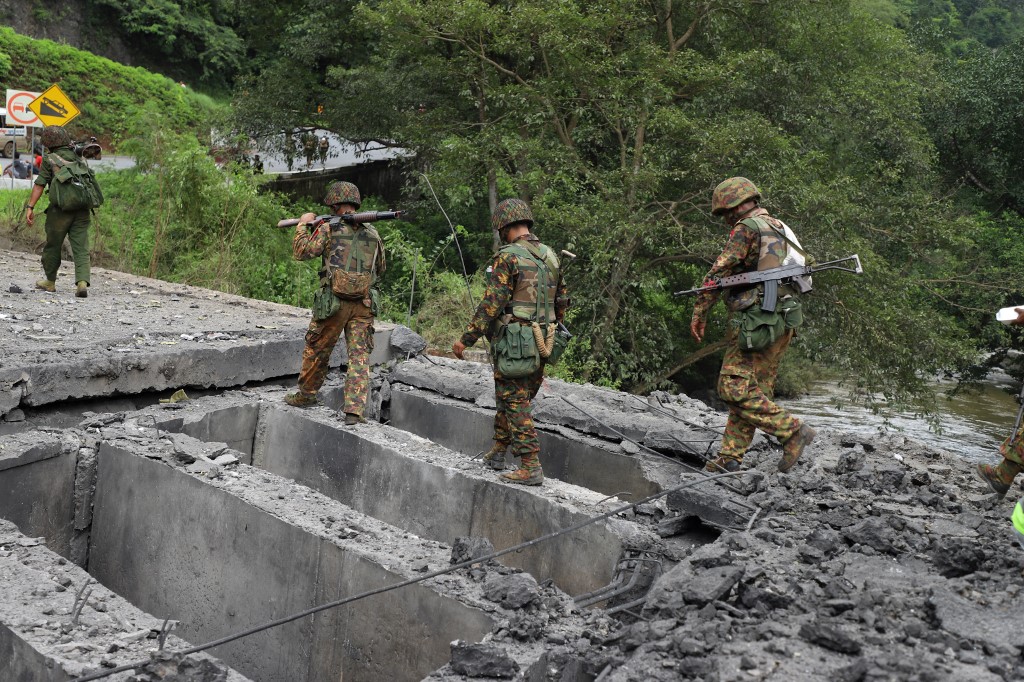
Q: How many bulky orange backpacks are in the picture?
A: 0